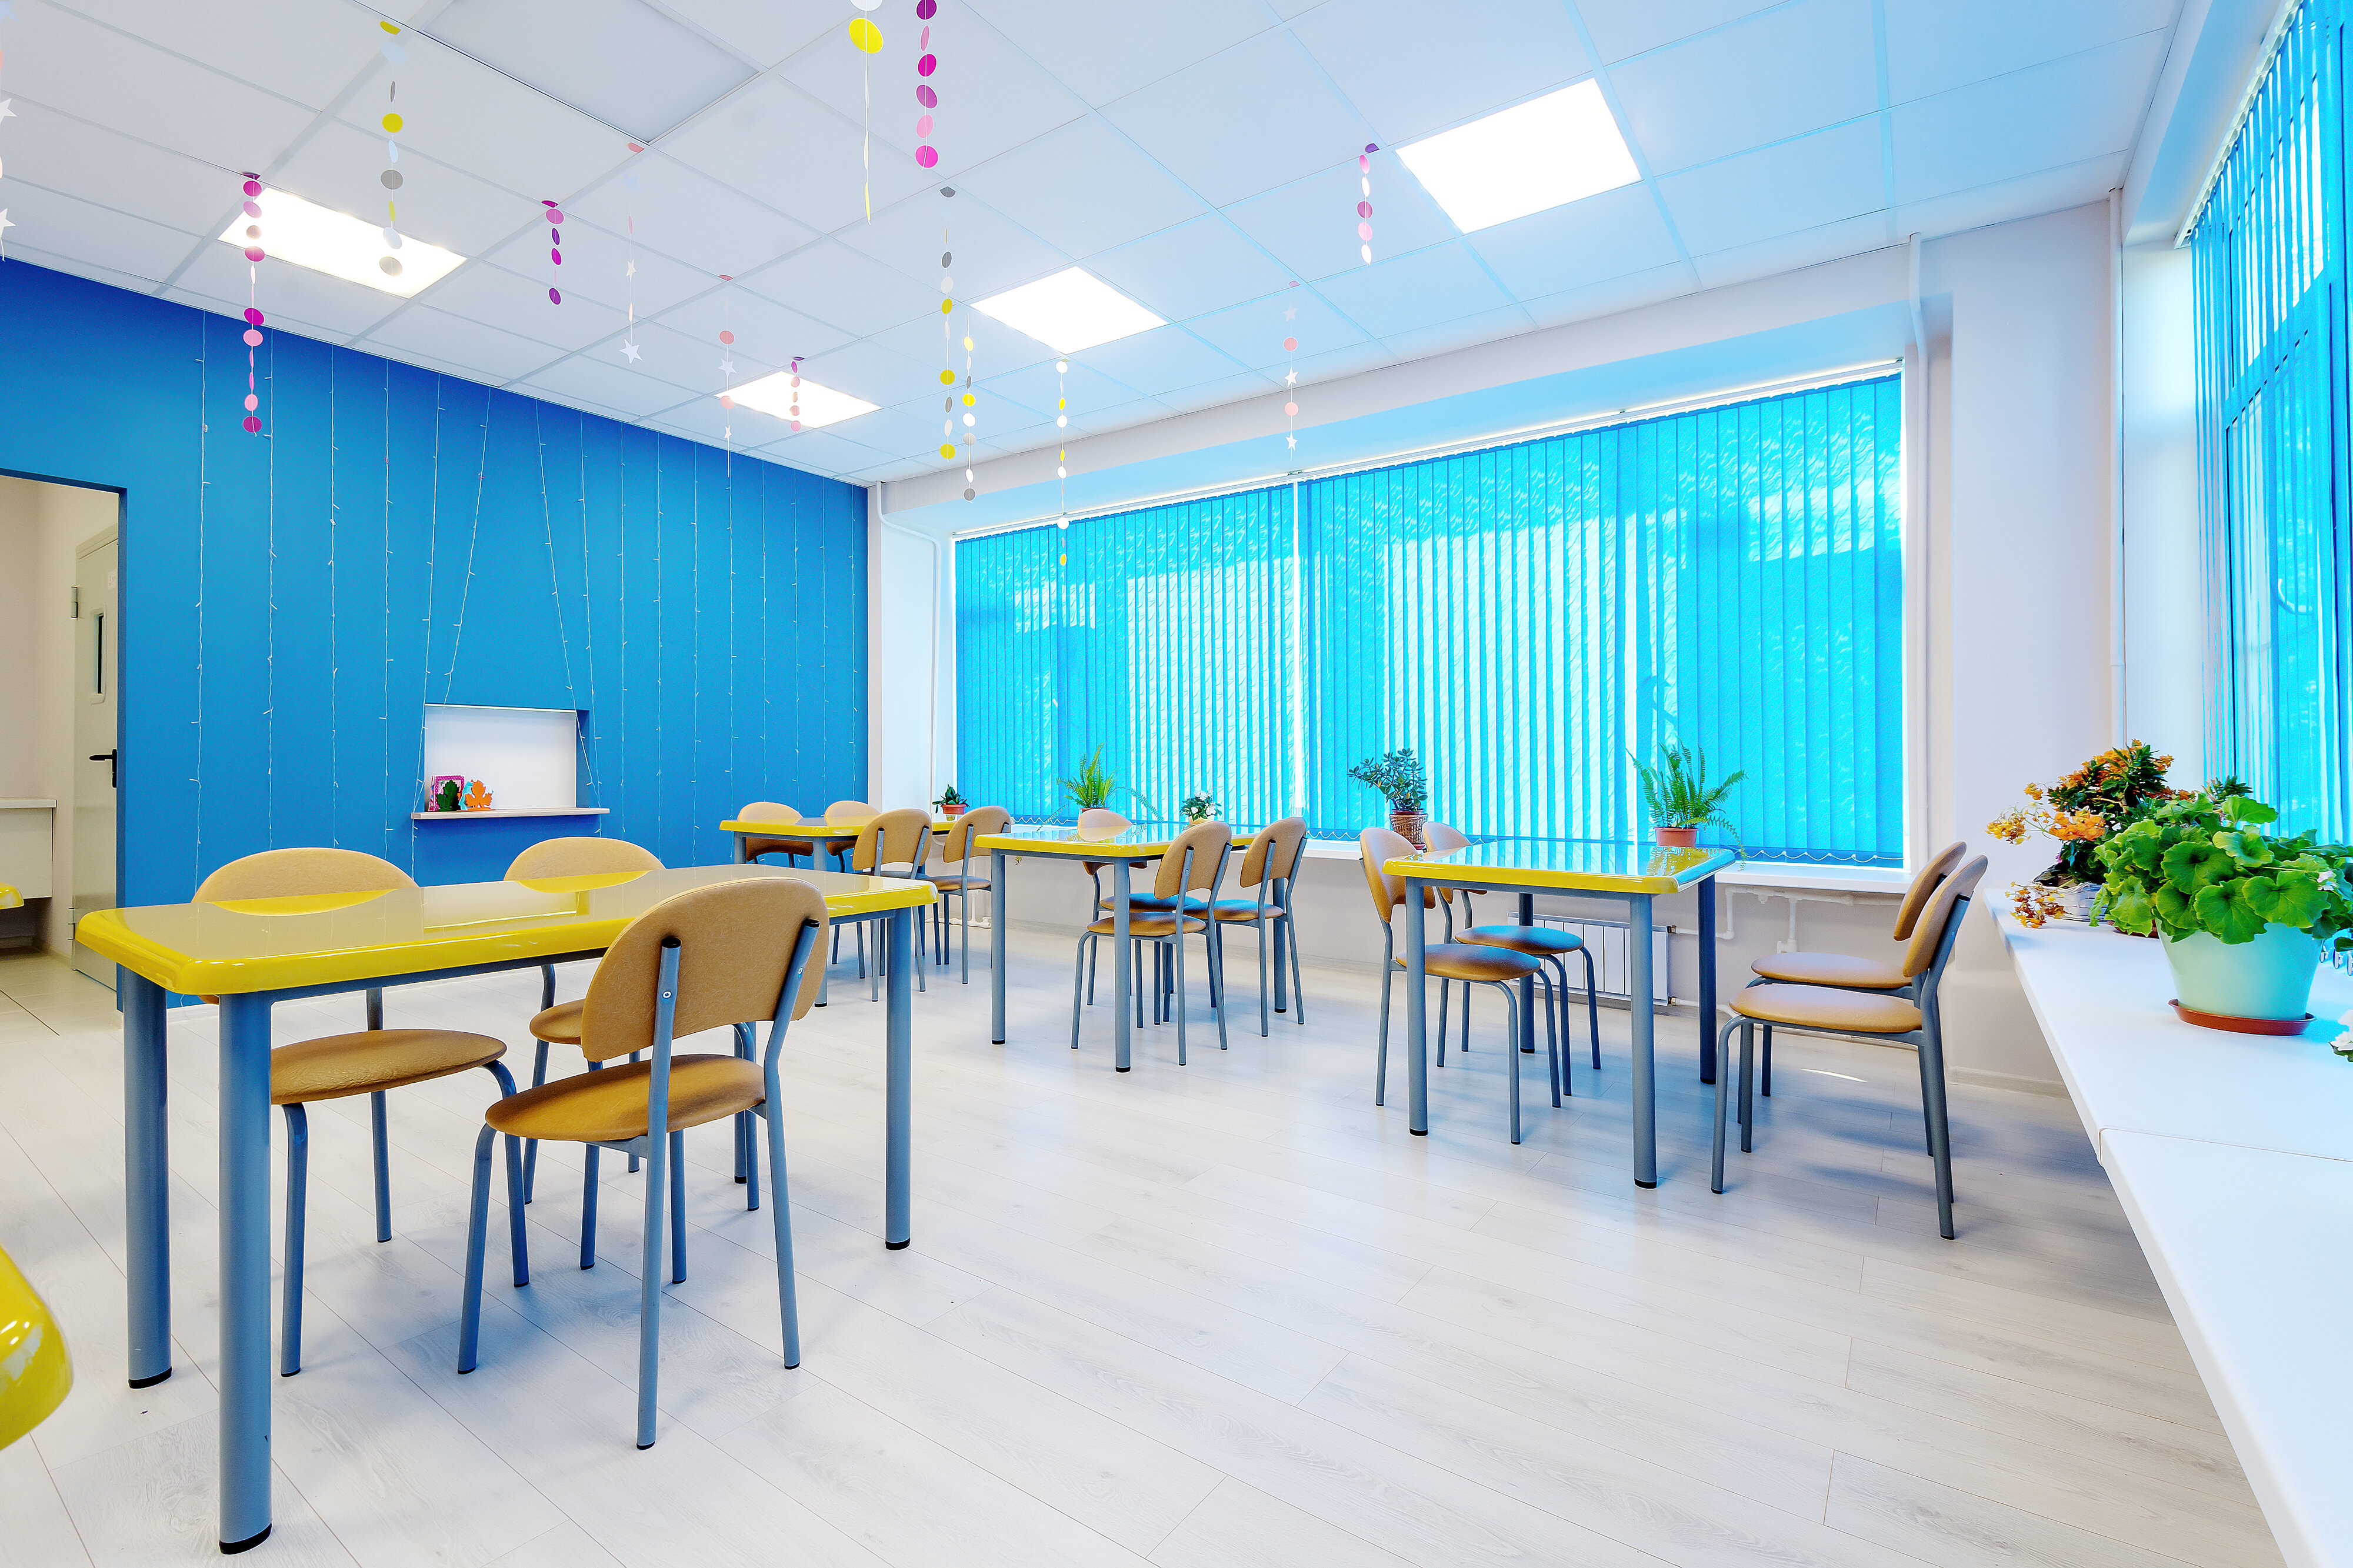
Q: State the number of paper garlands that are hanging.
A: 14